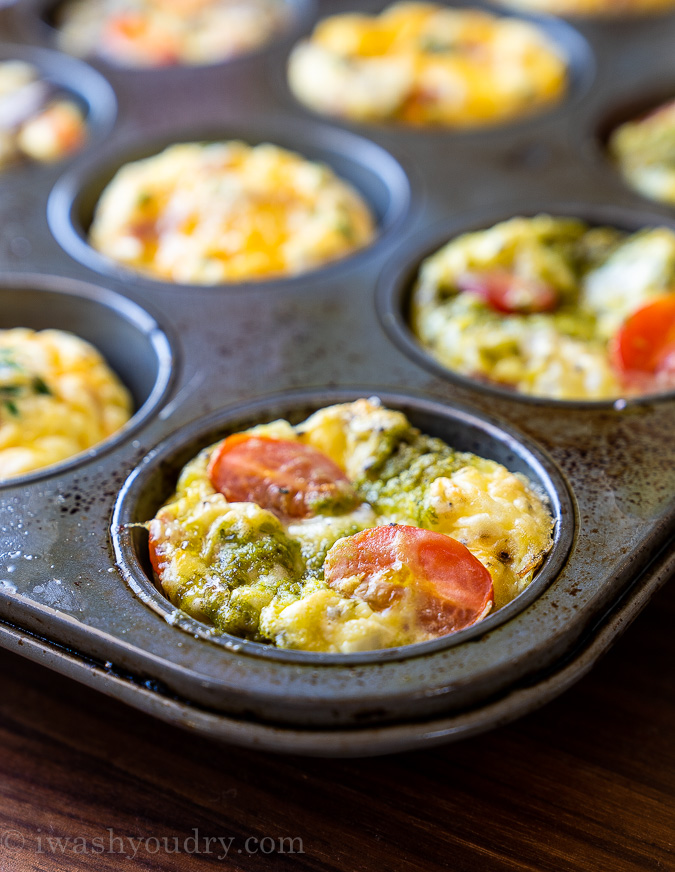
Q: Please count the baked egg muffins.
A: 9